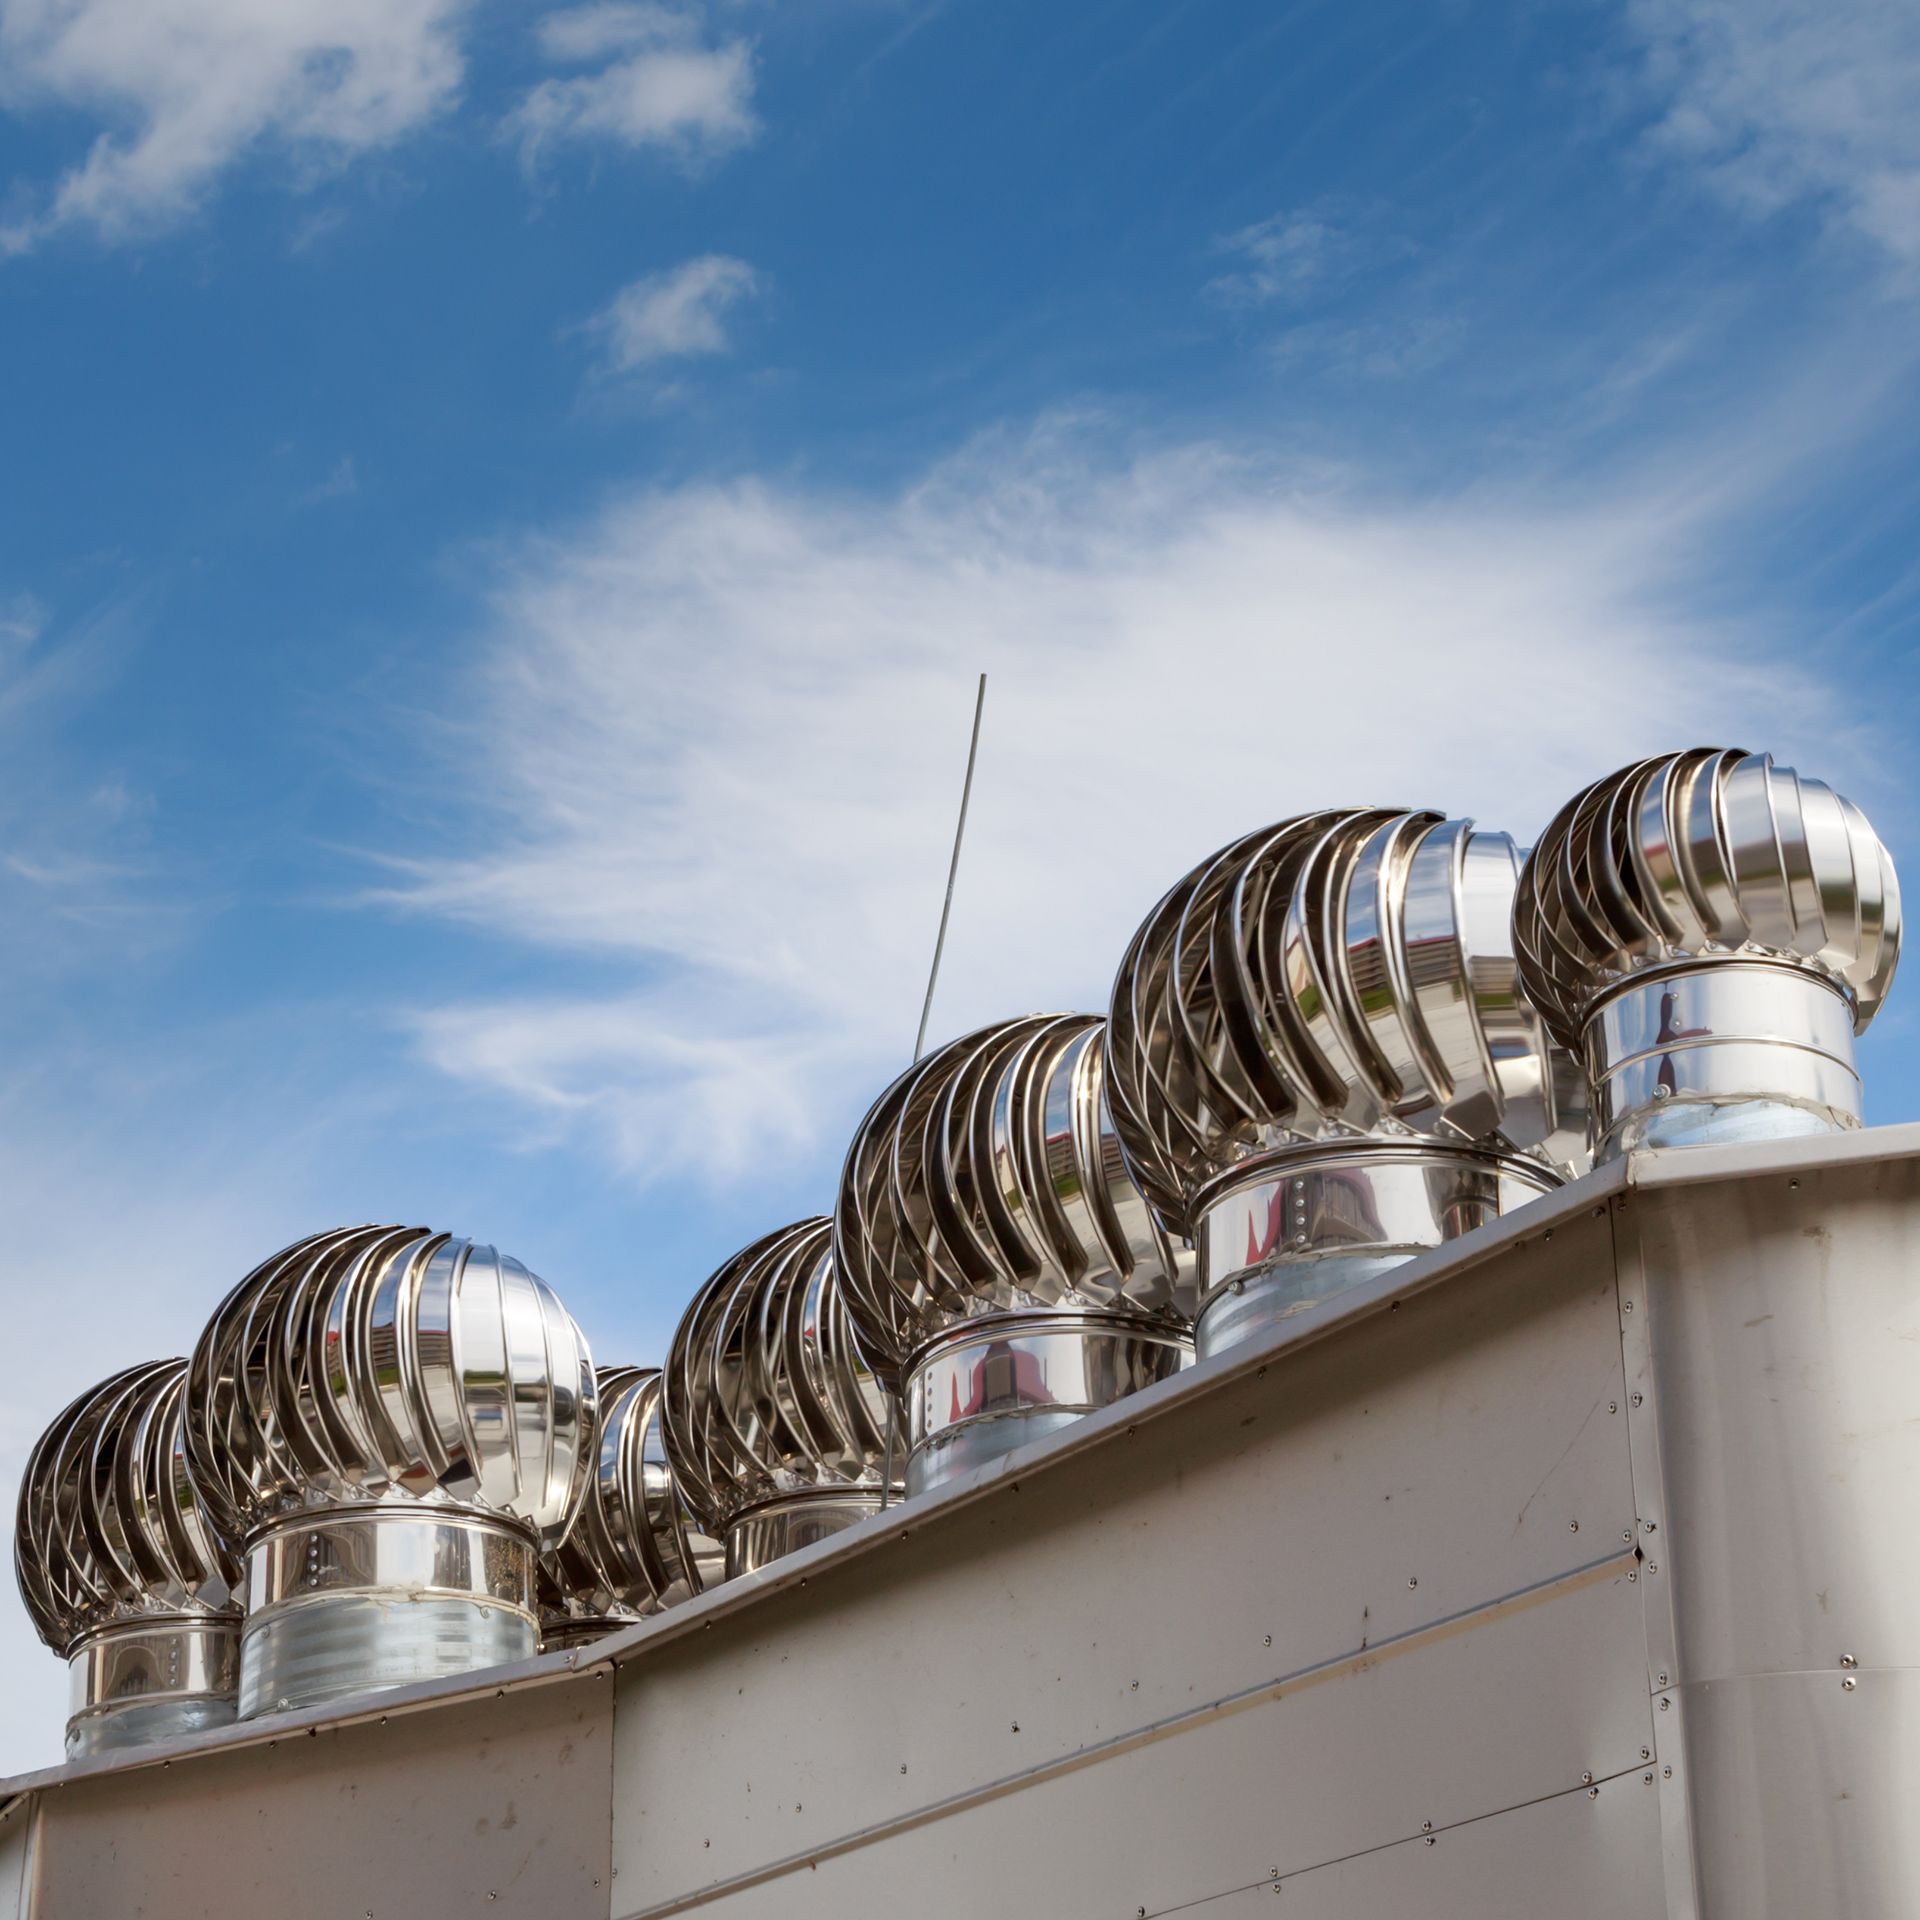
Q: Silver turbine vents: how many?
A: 7